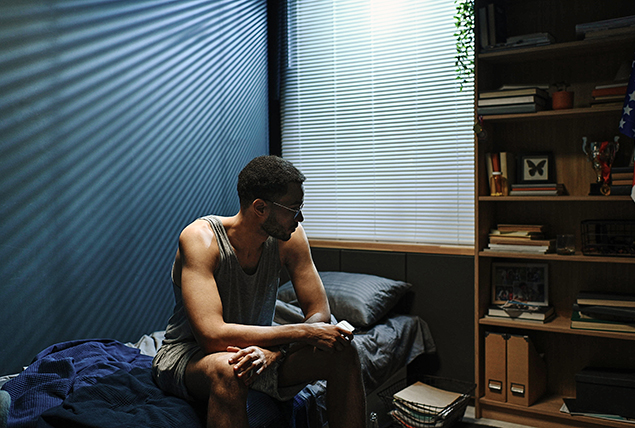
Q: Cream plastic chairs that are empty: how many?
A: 0